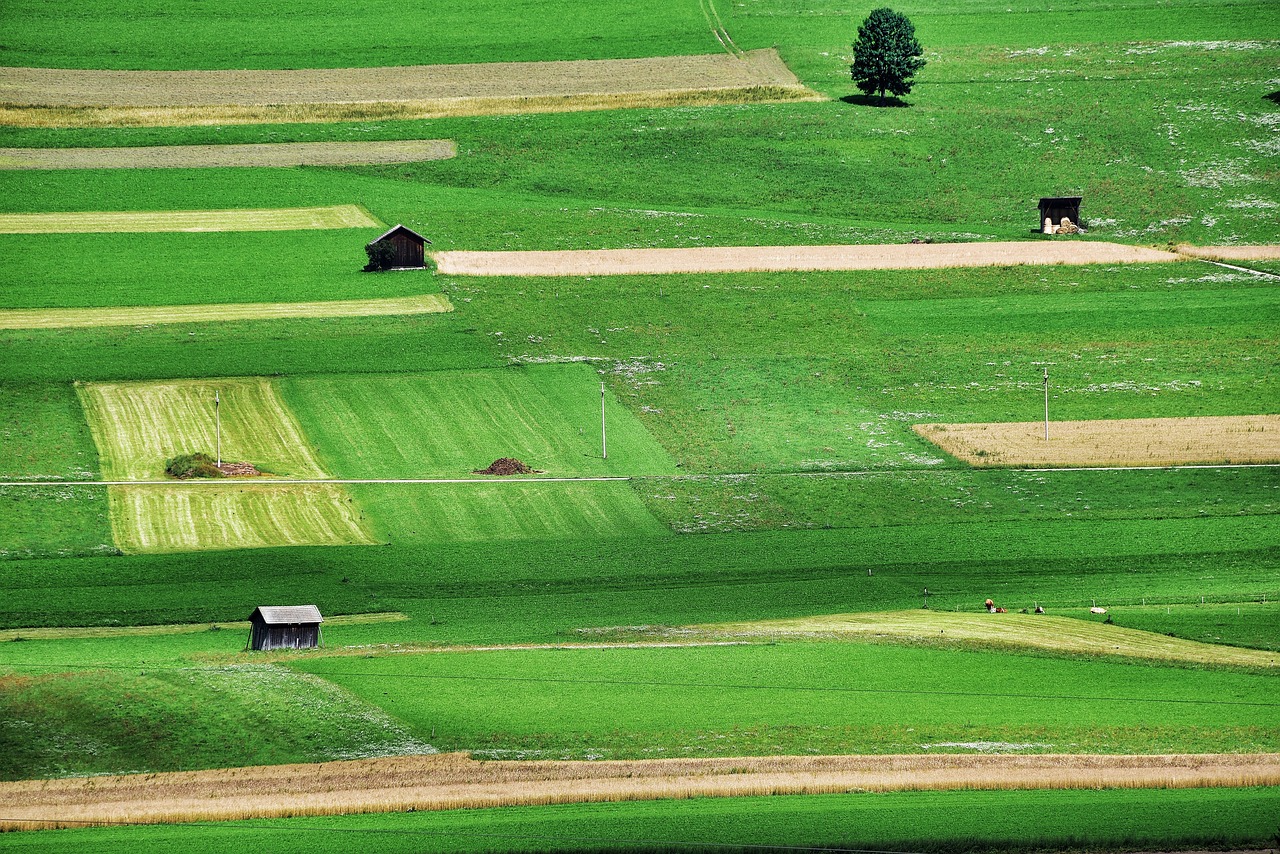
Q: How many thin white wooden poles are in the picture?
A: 3